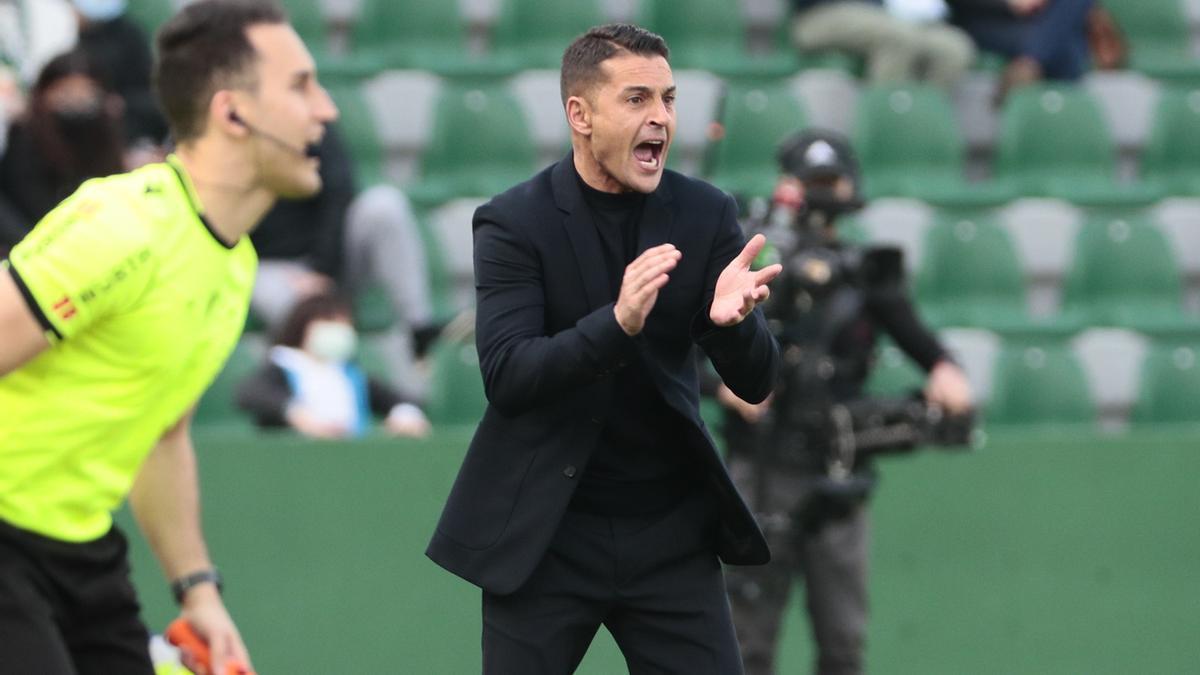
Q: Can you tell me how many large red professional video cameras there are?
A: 0